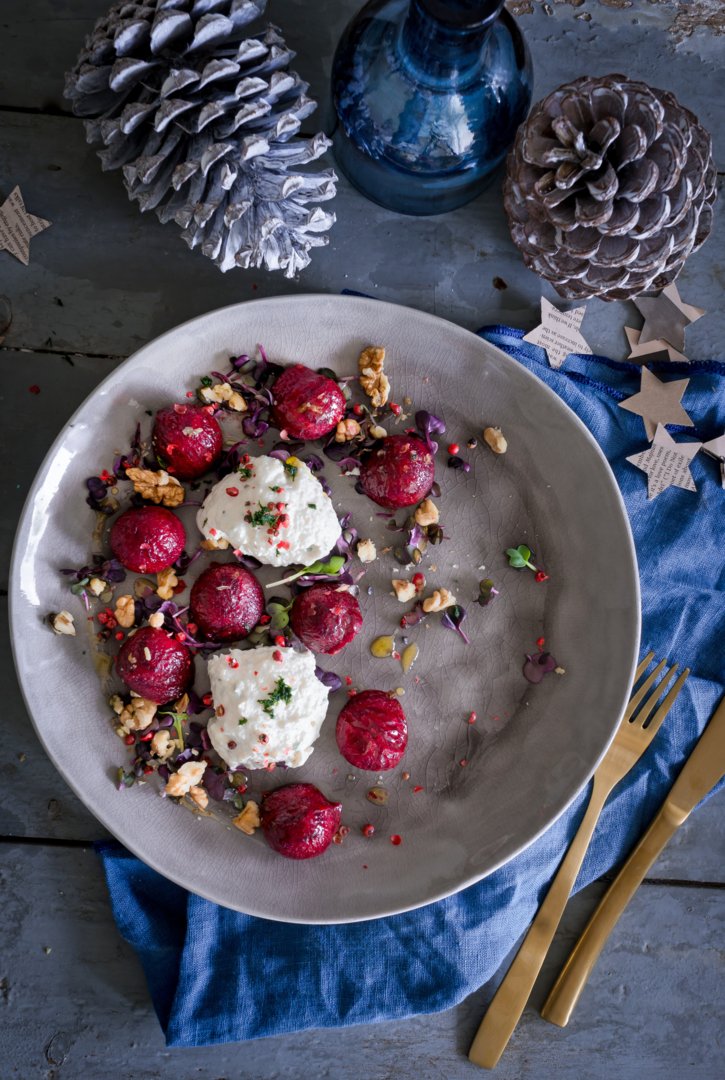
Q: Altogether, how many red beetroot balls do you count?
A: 9